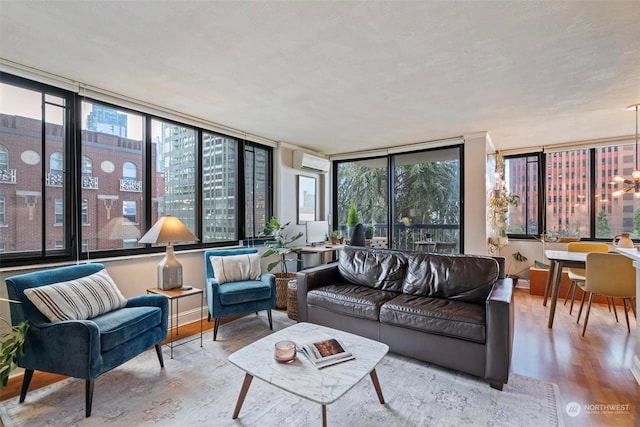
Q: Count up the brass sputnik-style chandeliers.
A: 1